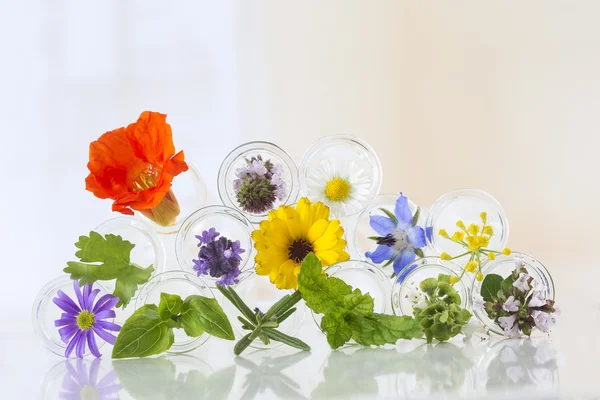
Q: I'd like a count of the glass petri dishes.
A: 14